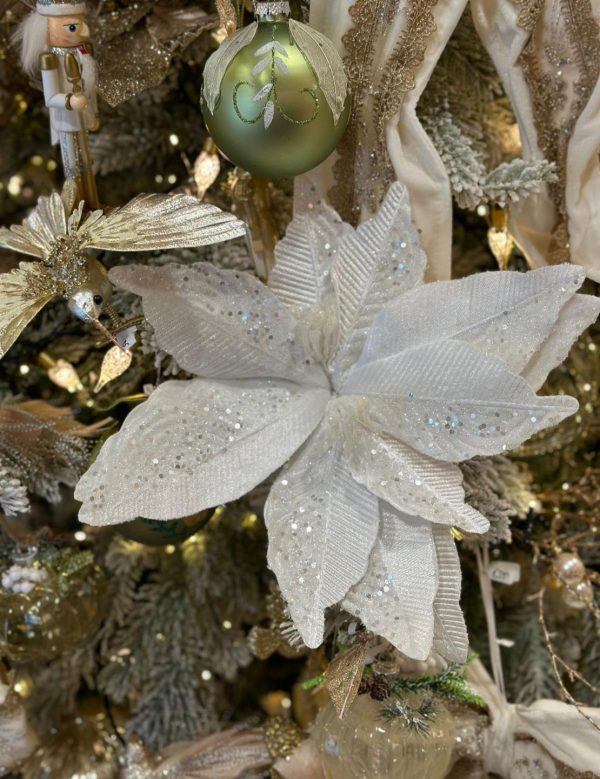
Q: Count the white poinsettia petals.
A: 11